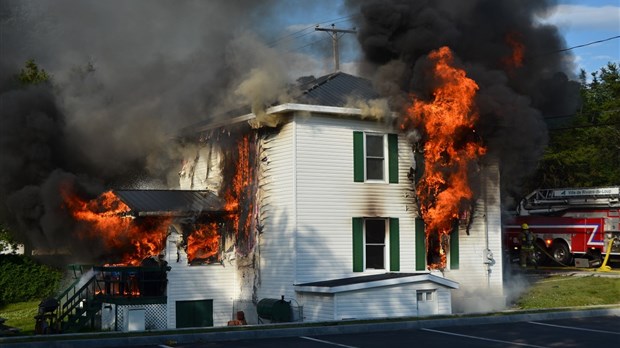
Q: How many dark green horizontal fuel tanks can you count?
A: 1